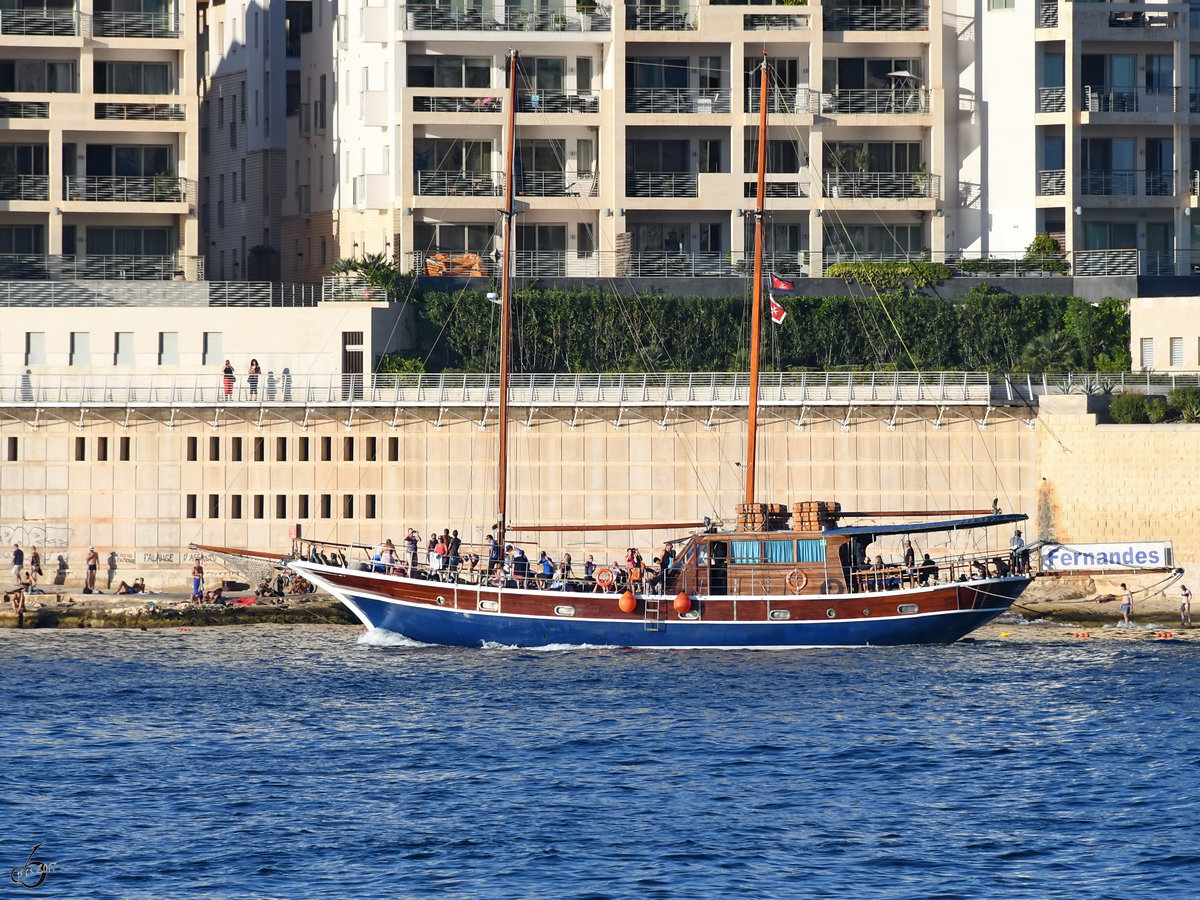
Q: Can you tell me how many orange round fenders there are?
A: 2